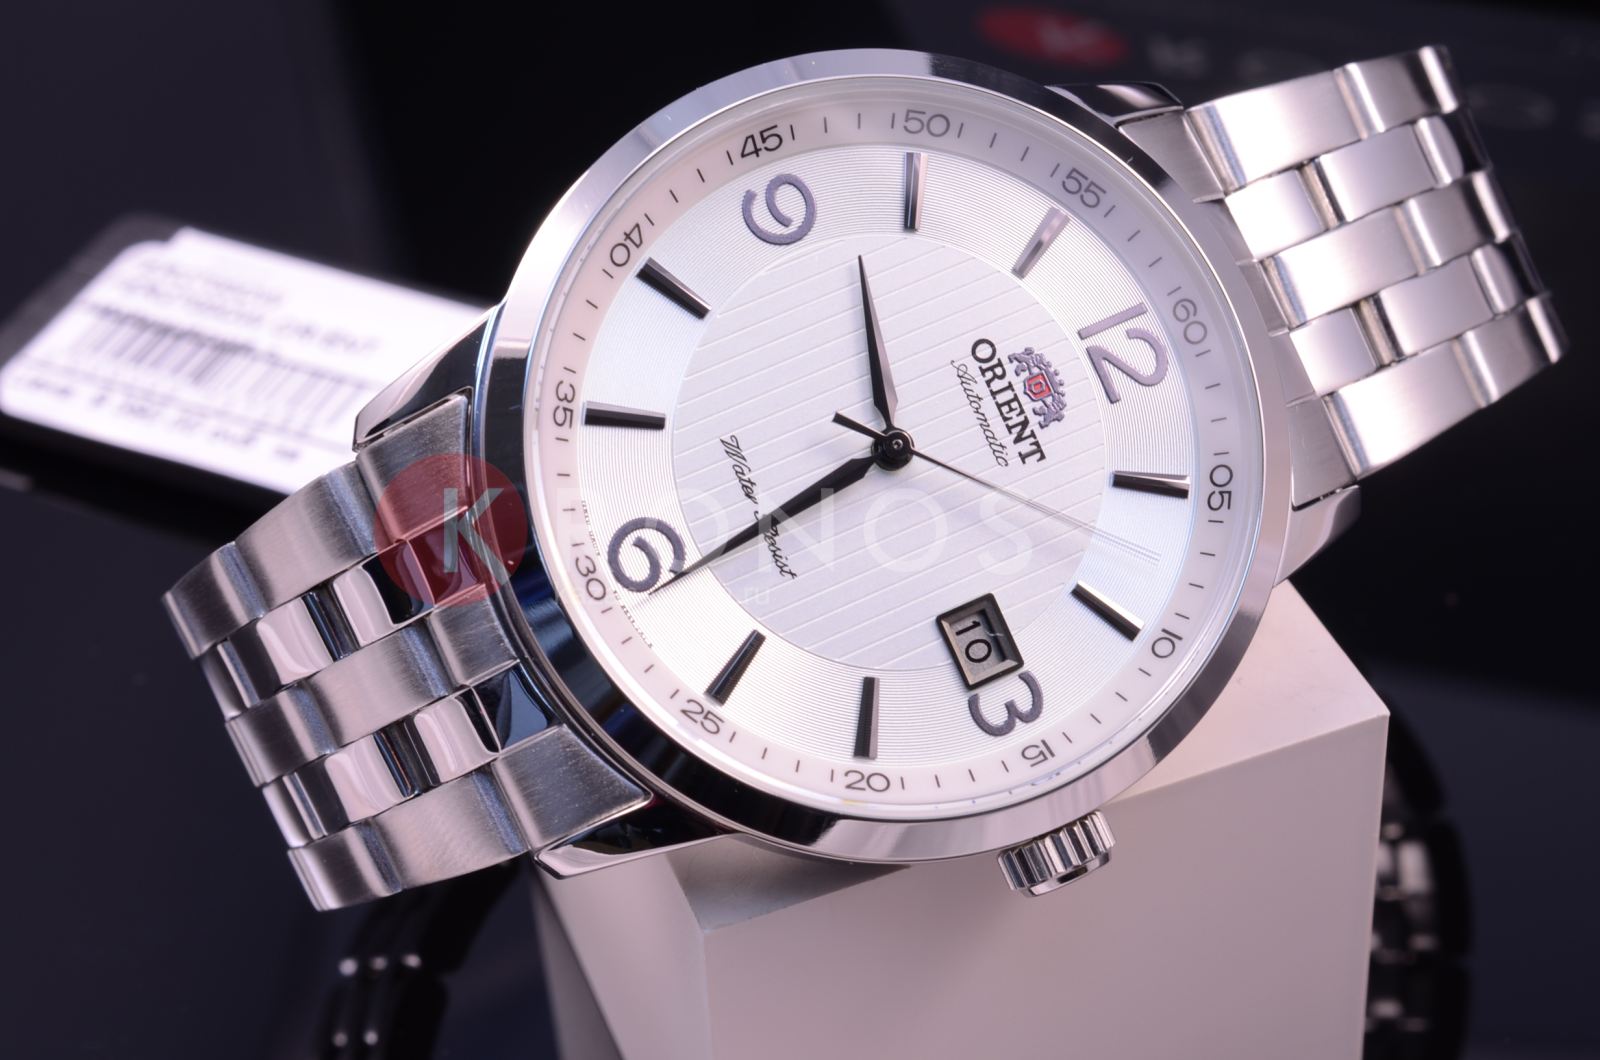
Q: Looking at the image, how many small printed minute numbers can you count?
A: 12